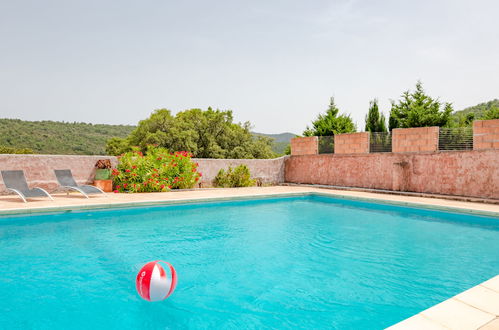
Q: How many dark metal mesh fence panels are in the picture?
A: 3